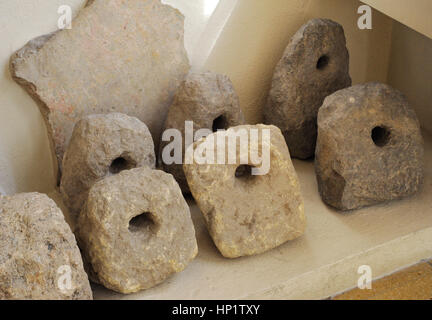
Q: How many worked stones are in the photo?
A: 8